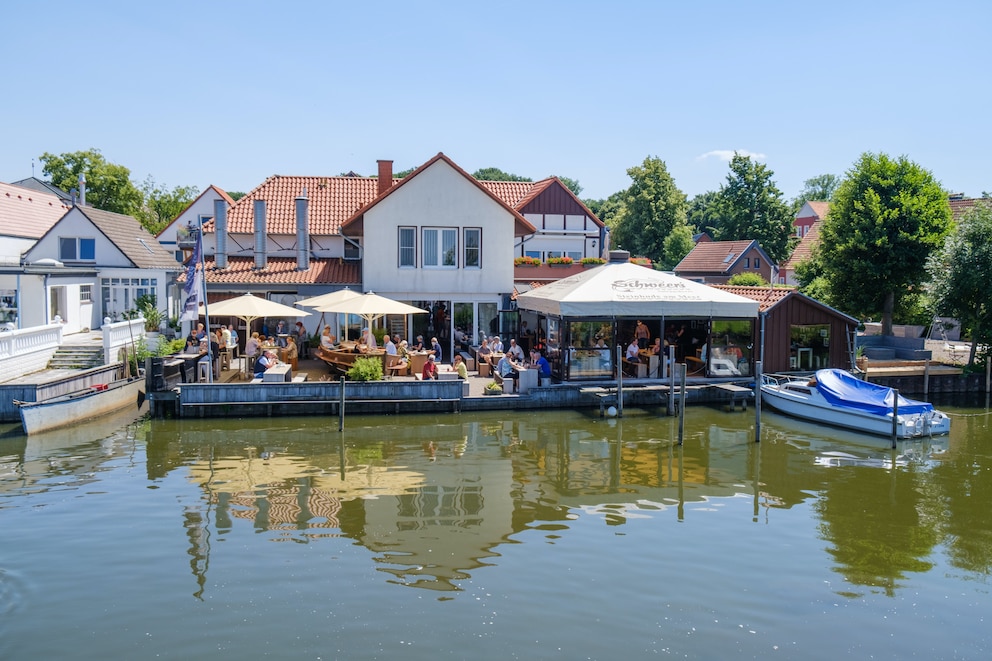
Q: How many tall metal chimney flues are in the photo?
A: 3